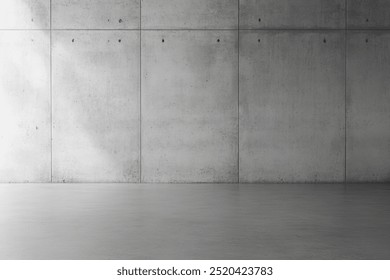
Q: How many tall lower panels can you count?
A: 5